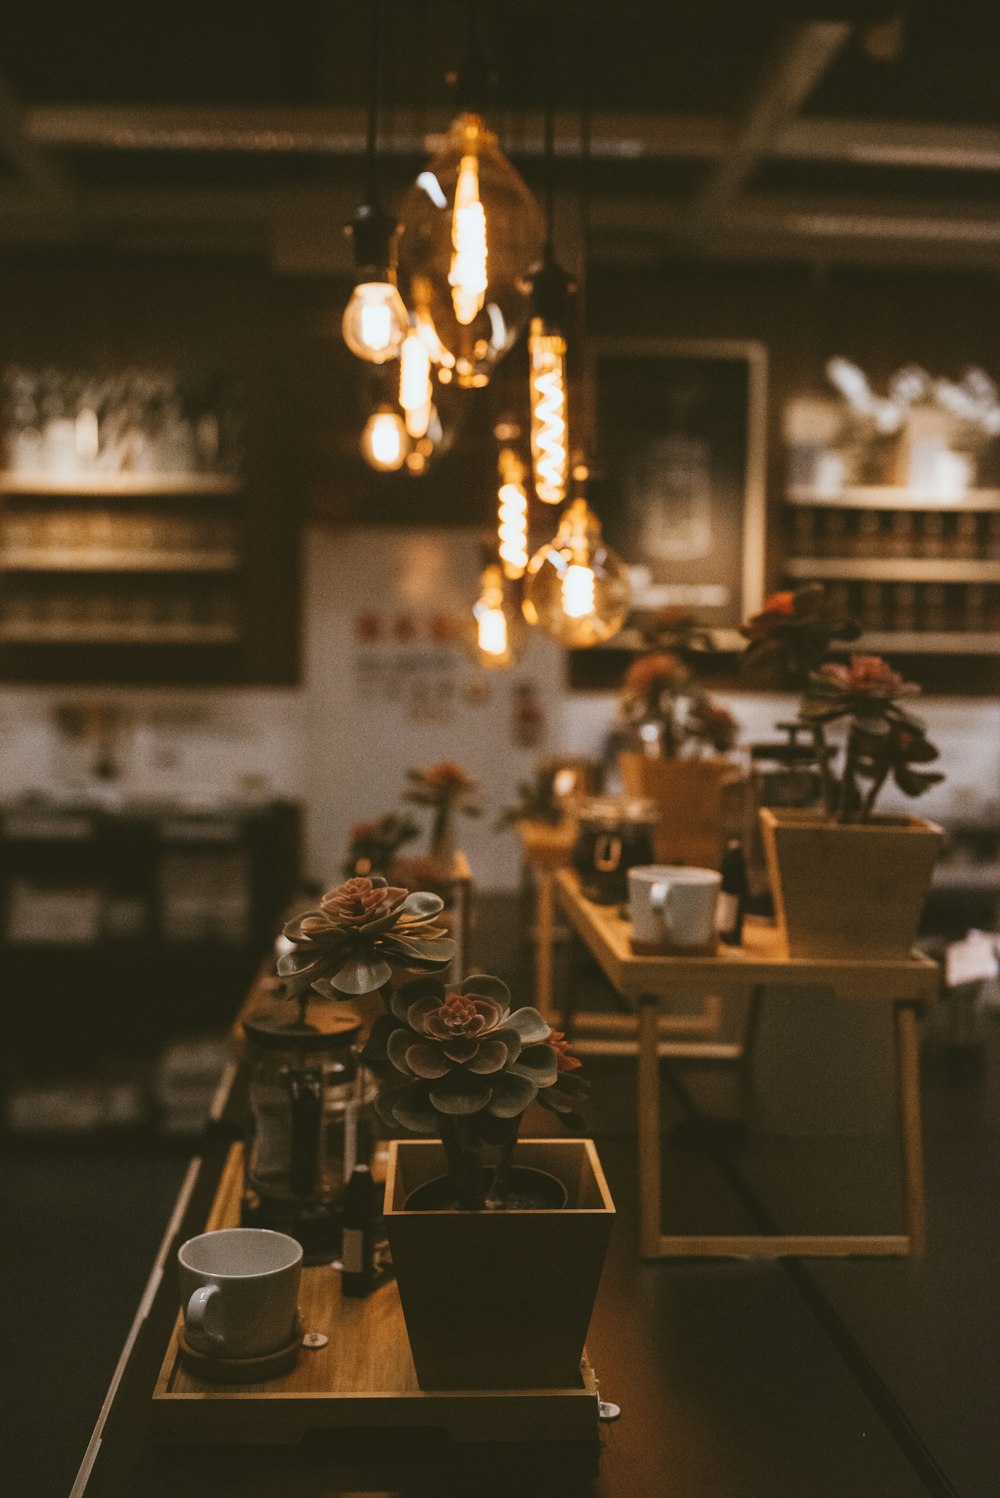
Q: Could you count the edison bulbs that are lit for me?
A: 8